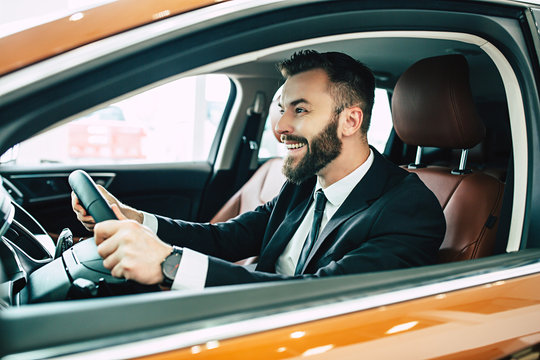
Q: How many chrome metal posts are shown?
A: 2